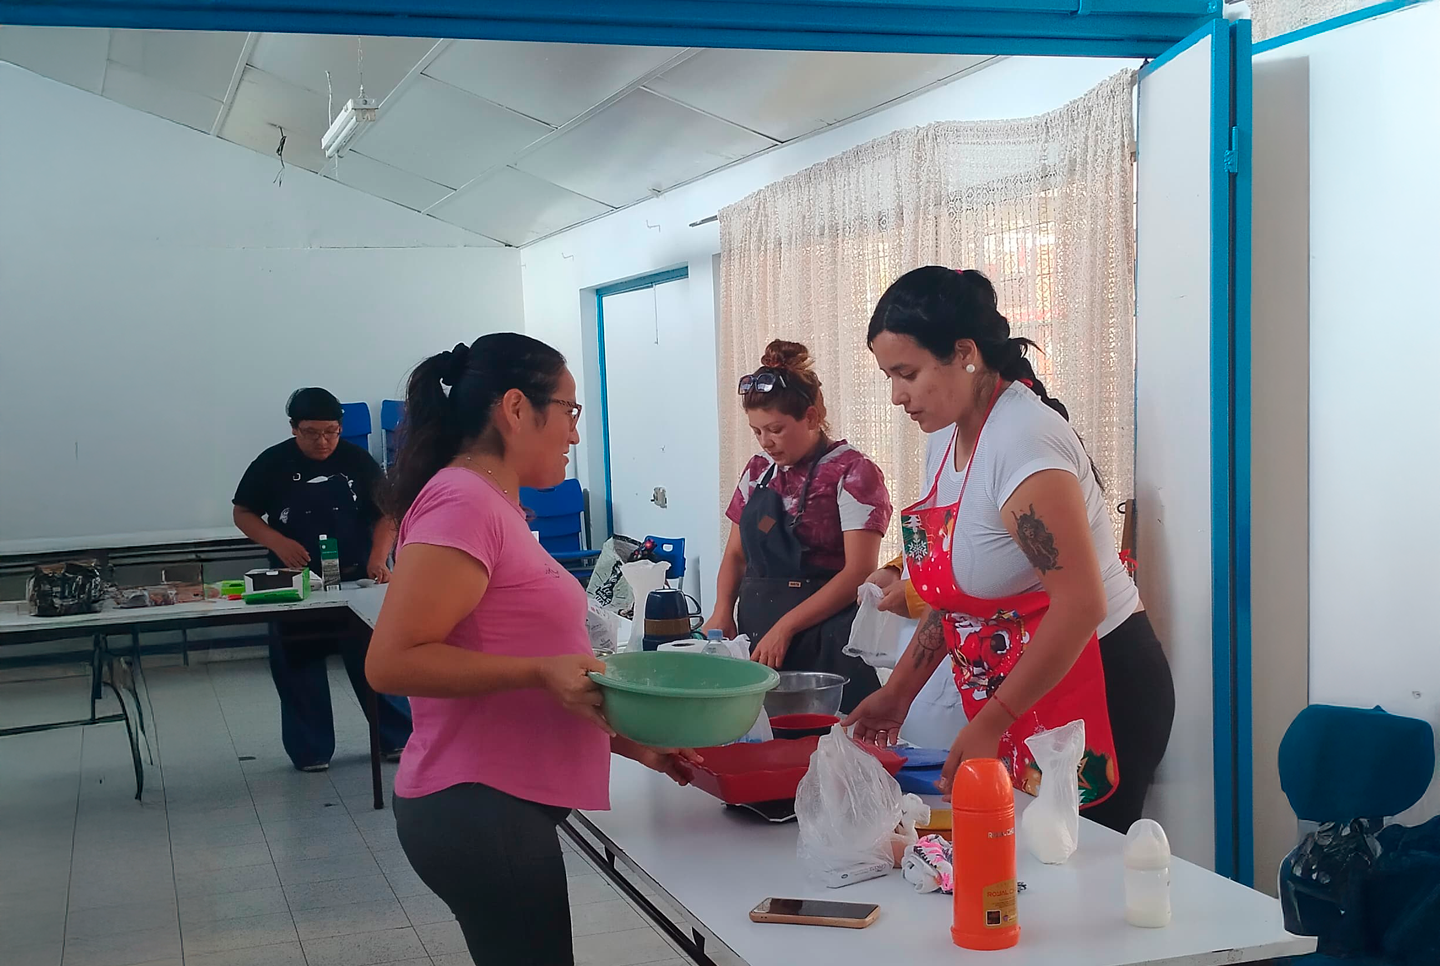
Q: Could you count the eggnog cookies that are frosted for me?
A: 0